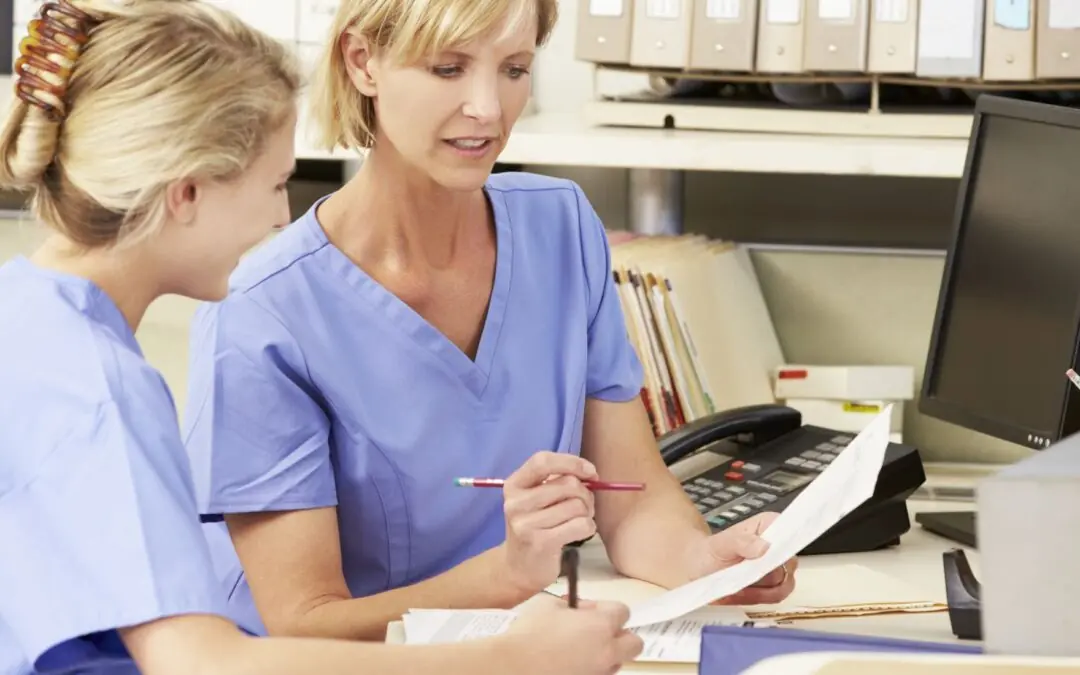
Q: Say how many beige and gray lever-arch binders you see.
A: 9